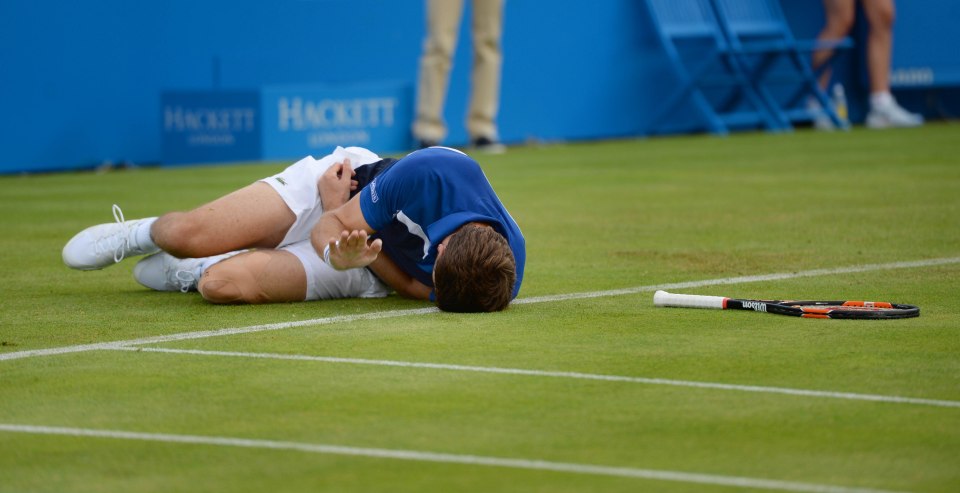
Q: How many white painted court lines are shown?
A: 3